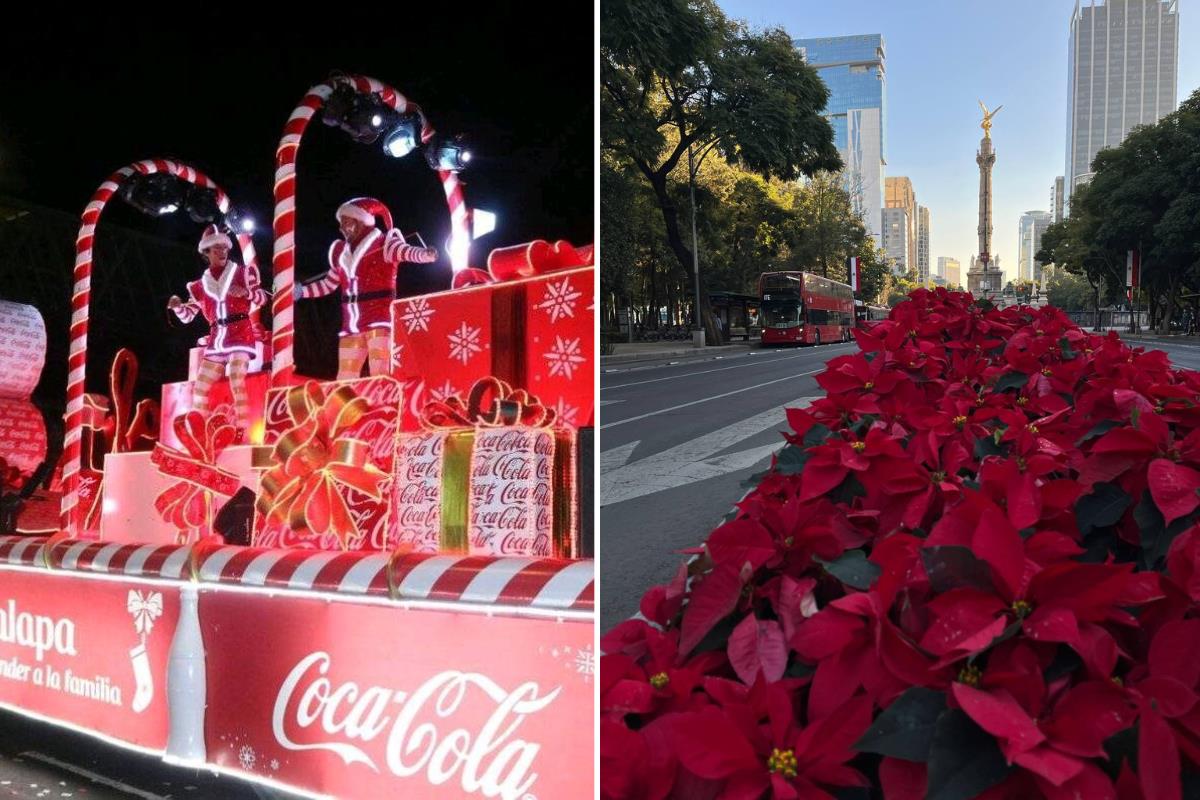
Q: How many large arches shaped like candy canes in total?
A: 2